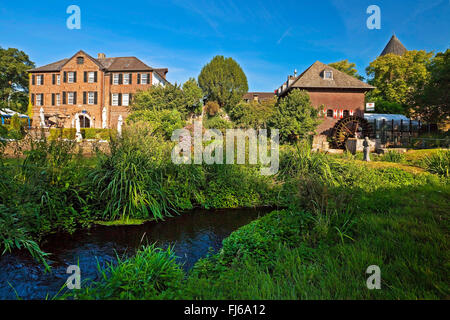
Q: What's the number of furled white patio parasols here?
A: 4